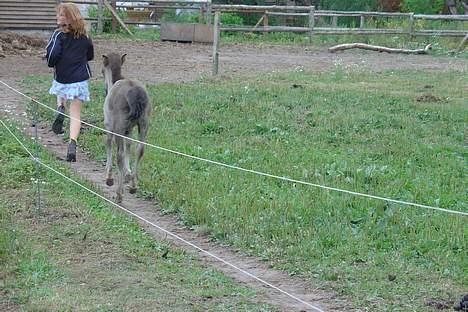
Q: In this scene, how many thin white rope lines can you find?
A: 2